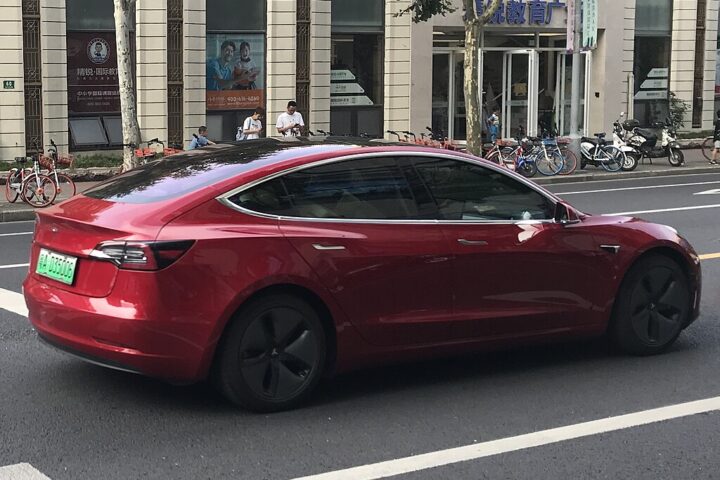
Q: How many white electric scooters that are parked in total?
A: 2